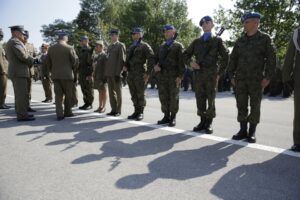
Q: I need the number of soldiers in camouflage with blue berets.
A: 5